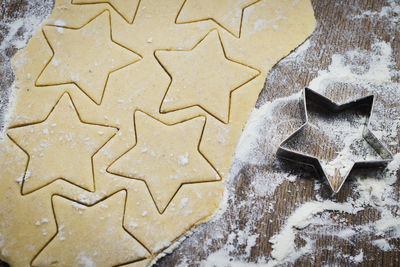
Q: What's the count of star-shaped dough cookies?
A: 7